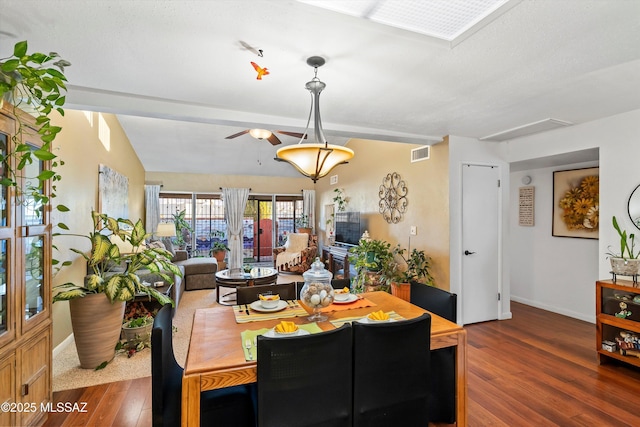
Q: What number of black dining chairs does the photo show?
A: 6